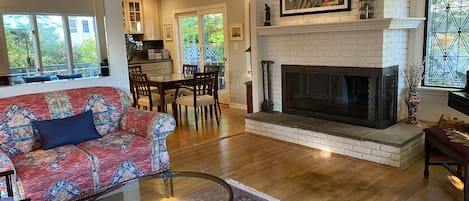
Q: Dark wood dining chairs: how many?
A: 5